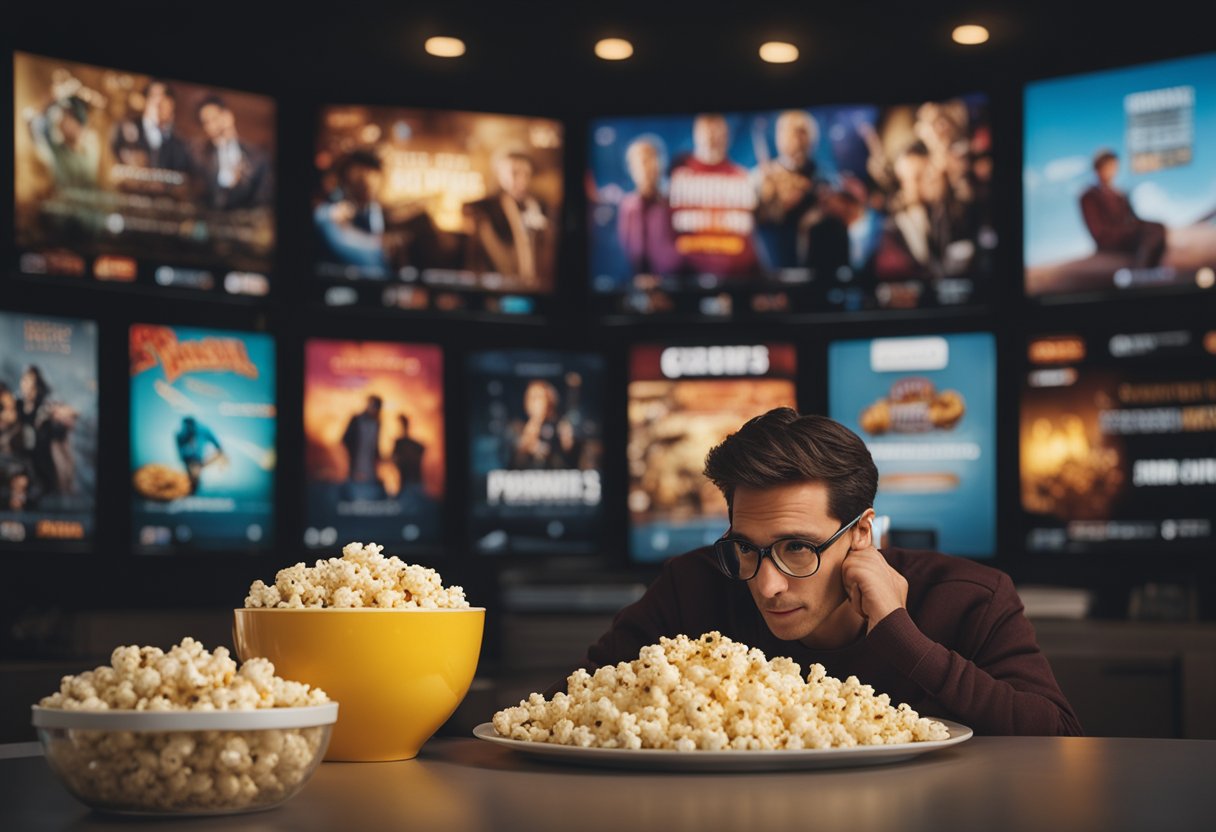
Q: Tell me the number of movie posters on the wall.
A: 11